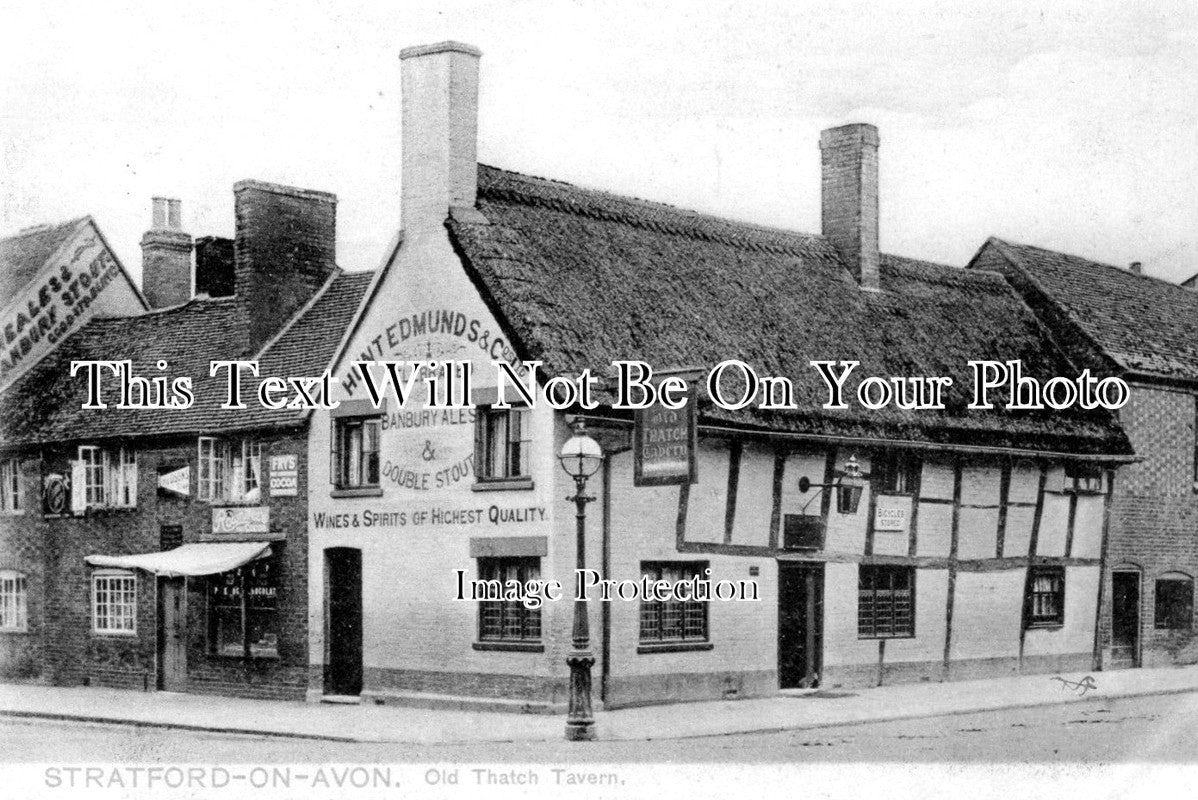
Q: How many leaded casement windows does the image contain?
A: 3